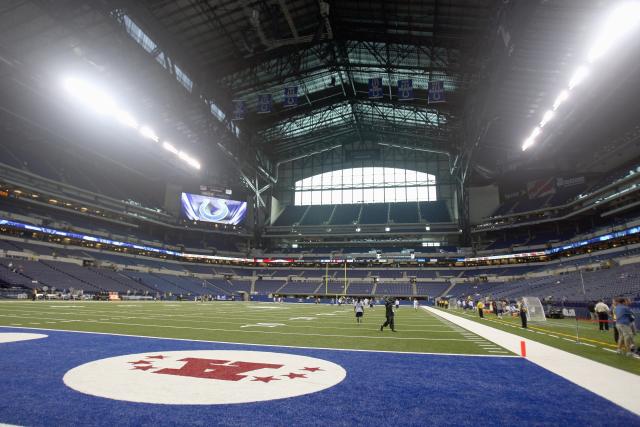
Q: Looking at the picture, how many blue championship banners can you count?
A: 6